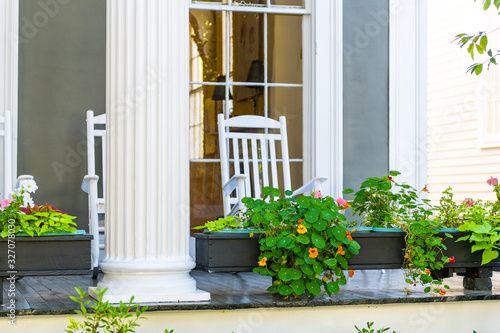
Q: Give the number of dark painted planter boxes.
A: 2